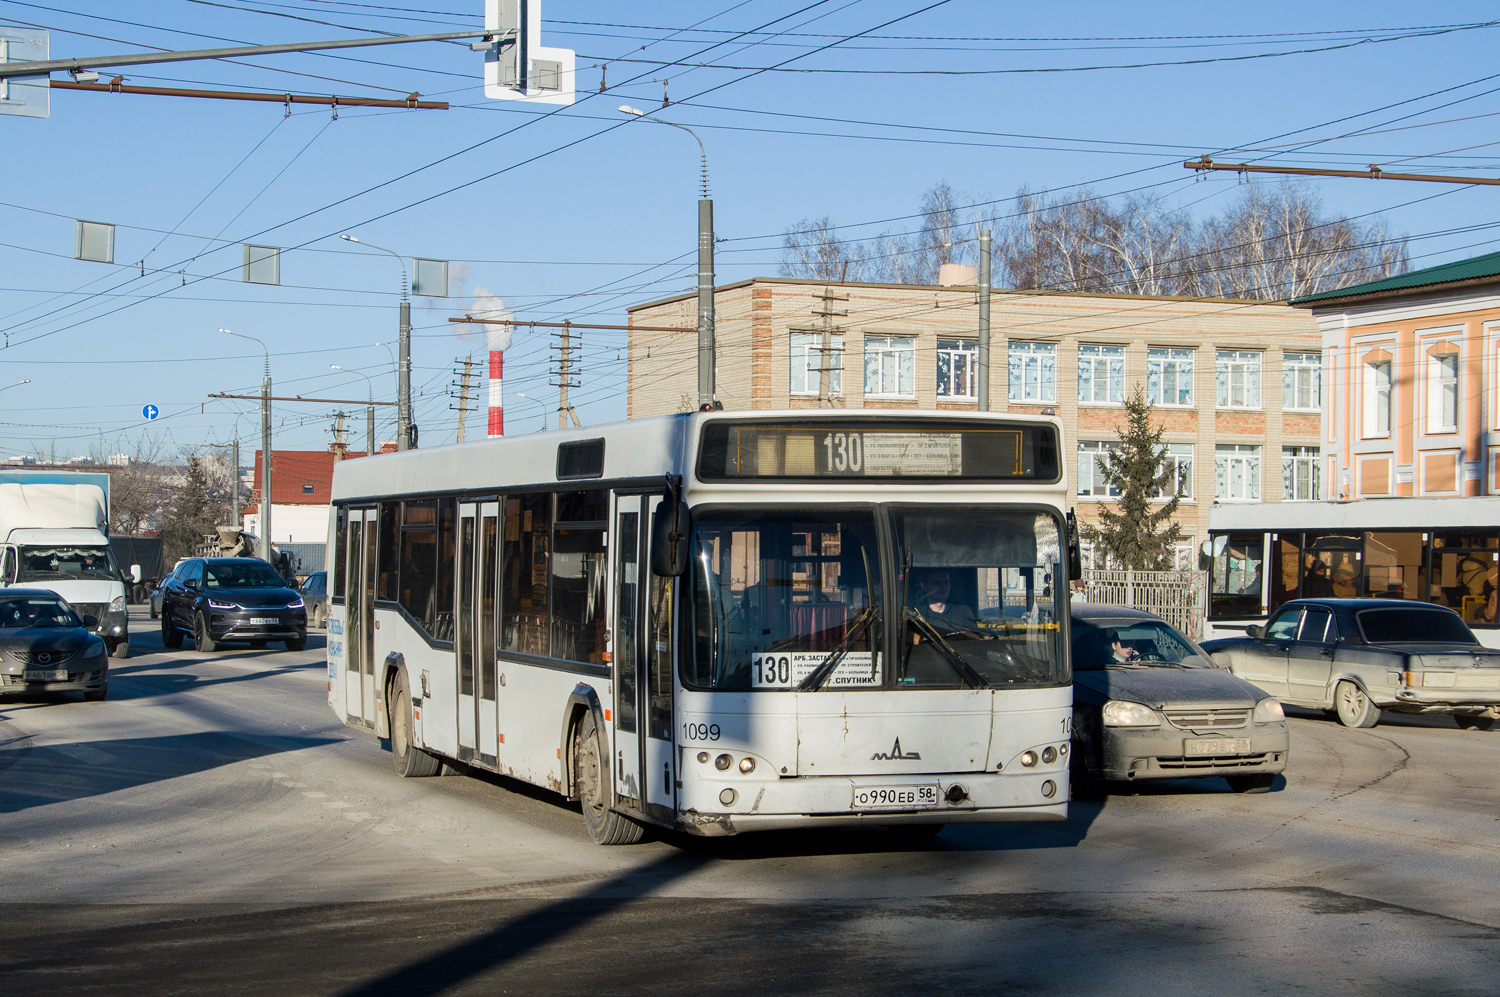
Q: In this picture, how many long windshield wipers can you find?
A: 2